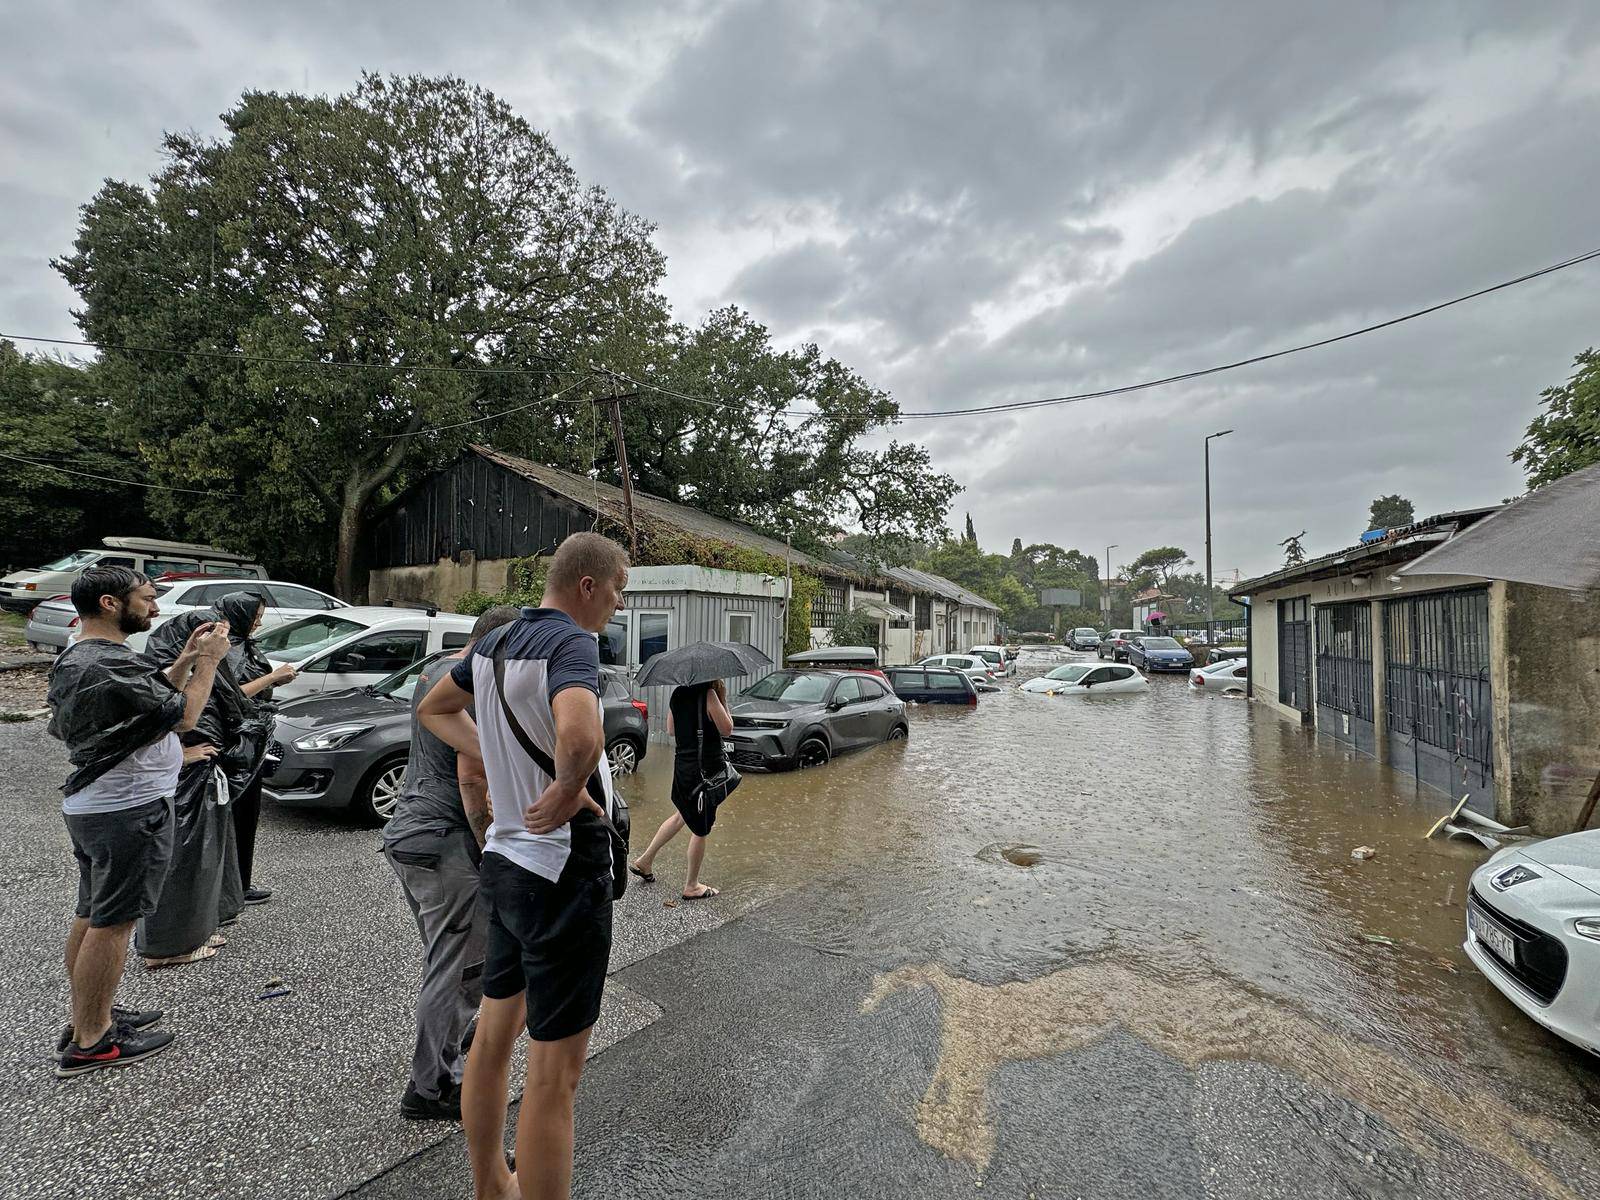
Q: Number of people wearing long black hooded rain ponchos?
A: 2